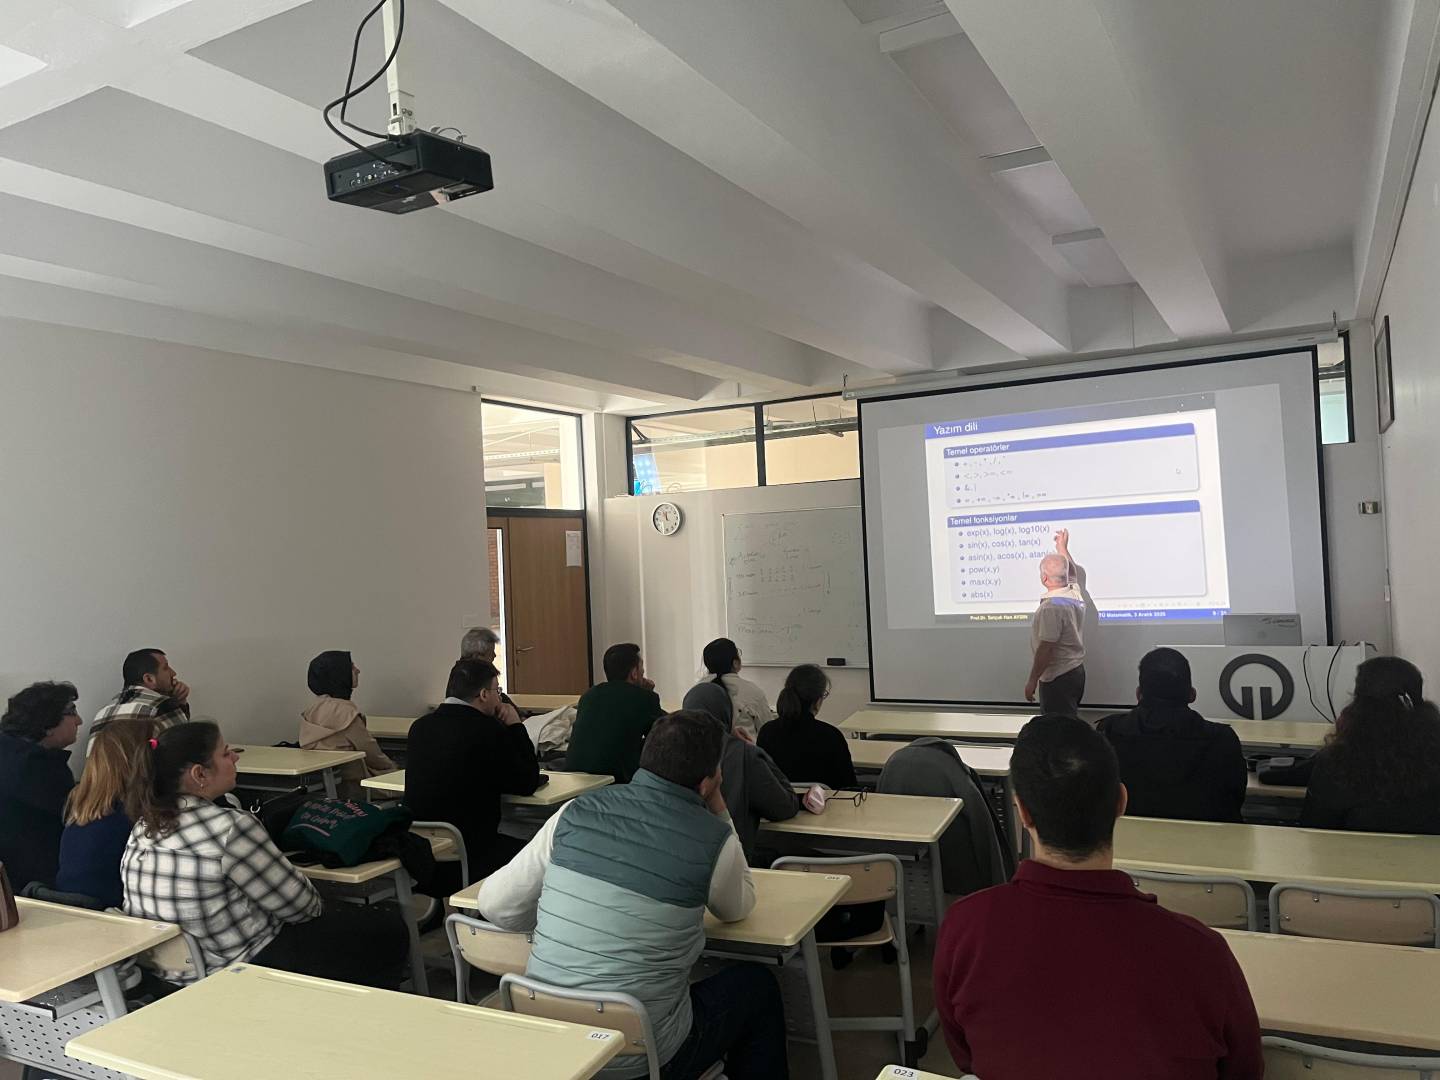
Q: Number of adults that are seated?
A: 15